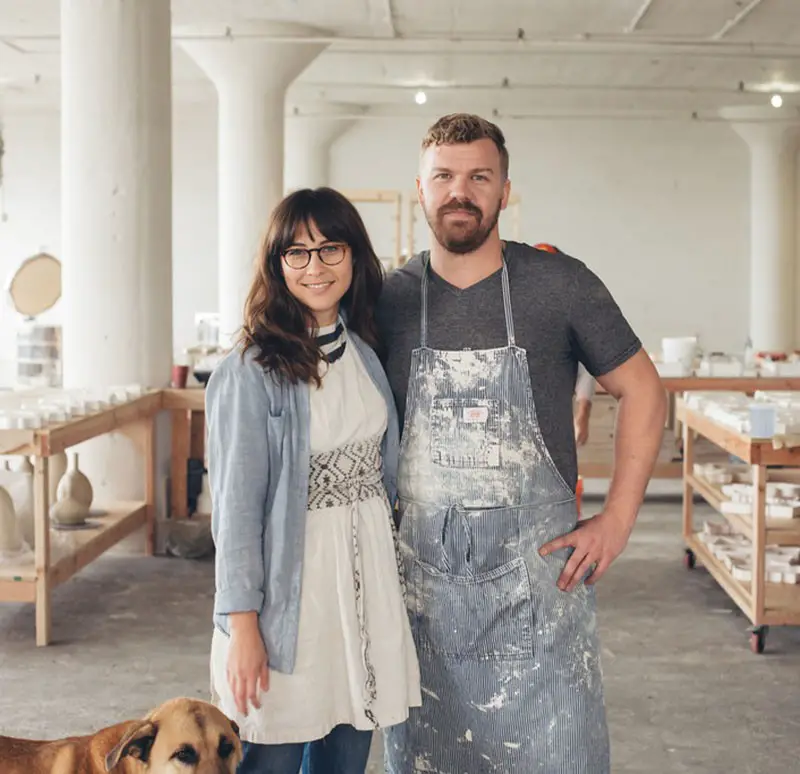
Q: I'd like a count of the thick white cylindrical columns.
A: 4